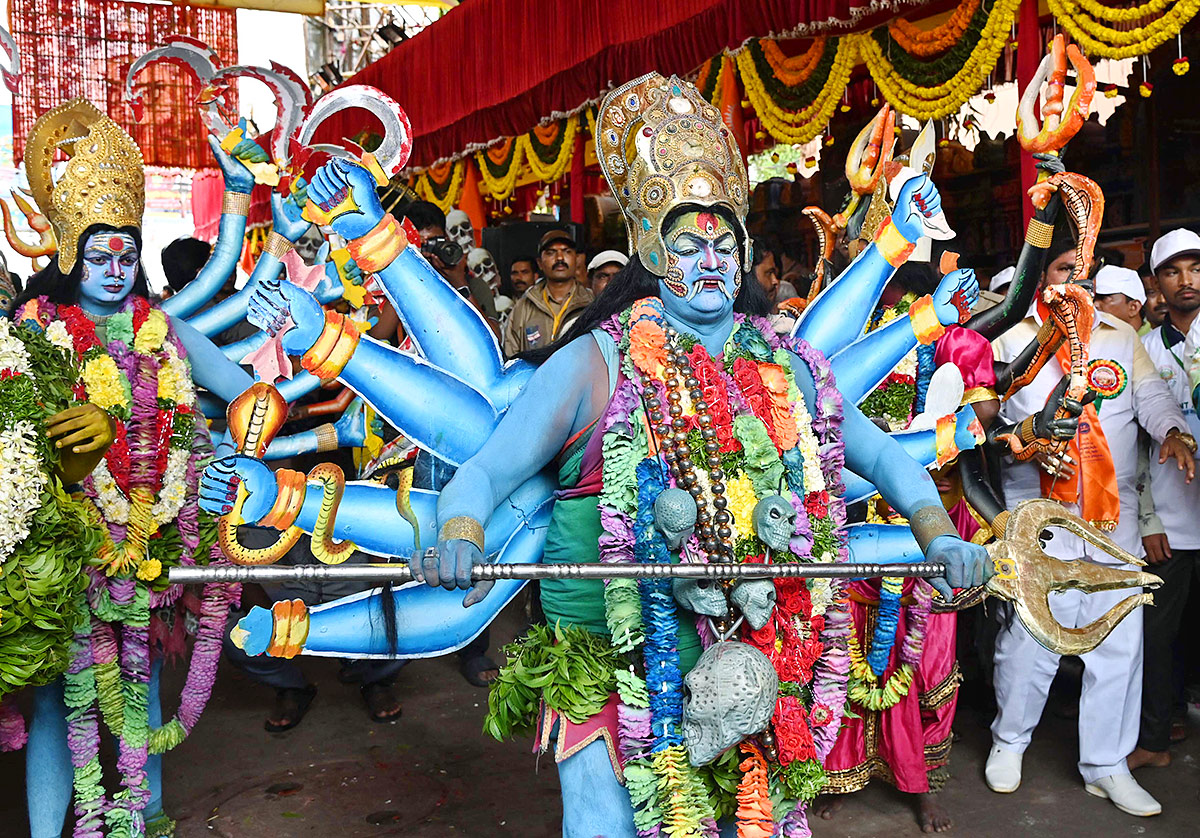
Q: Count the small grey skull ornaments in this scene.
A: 4